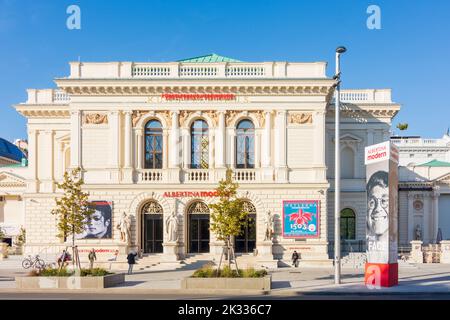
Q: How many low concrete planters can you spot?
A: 2